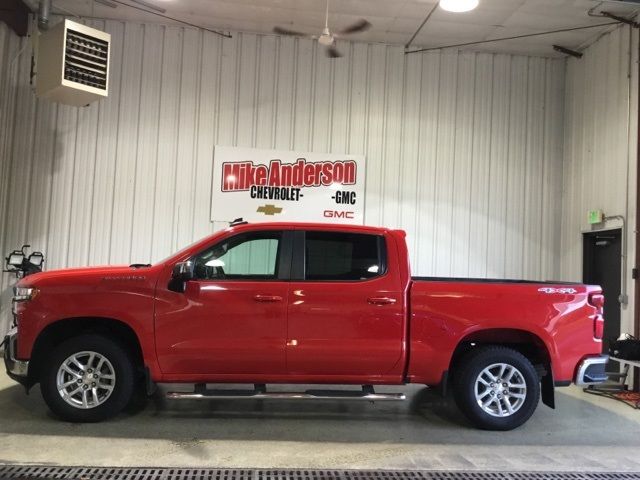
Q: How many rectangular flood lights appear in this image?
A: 2